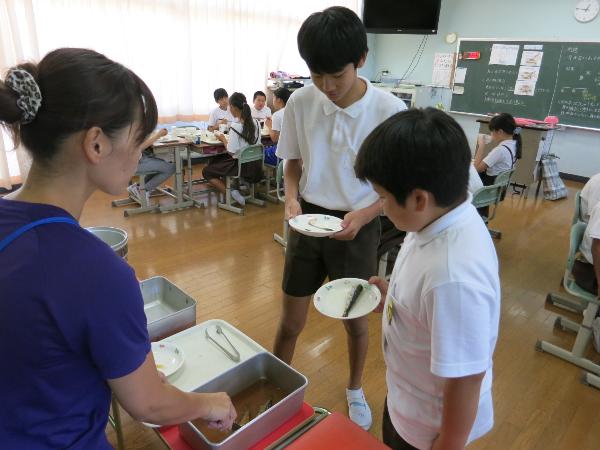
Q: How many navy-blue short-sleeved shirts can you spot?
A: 1